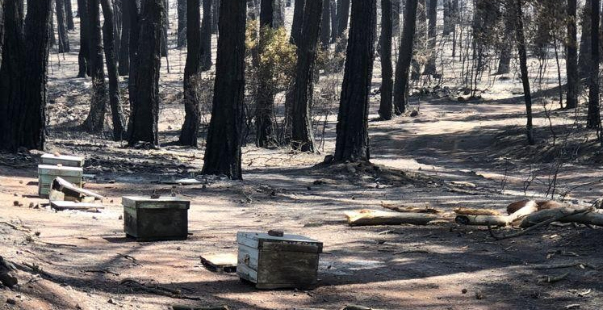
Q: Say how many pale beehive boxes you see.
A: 3